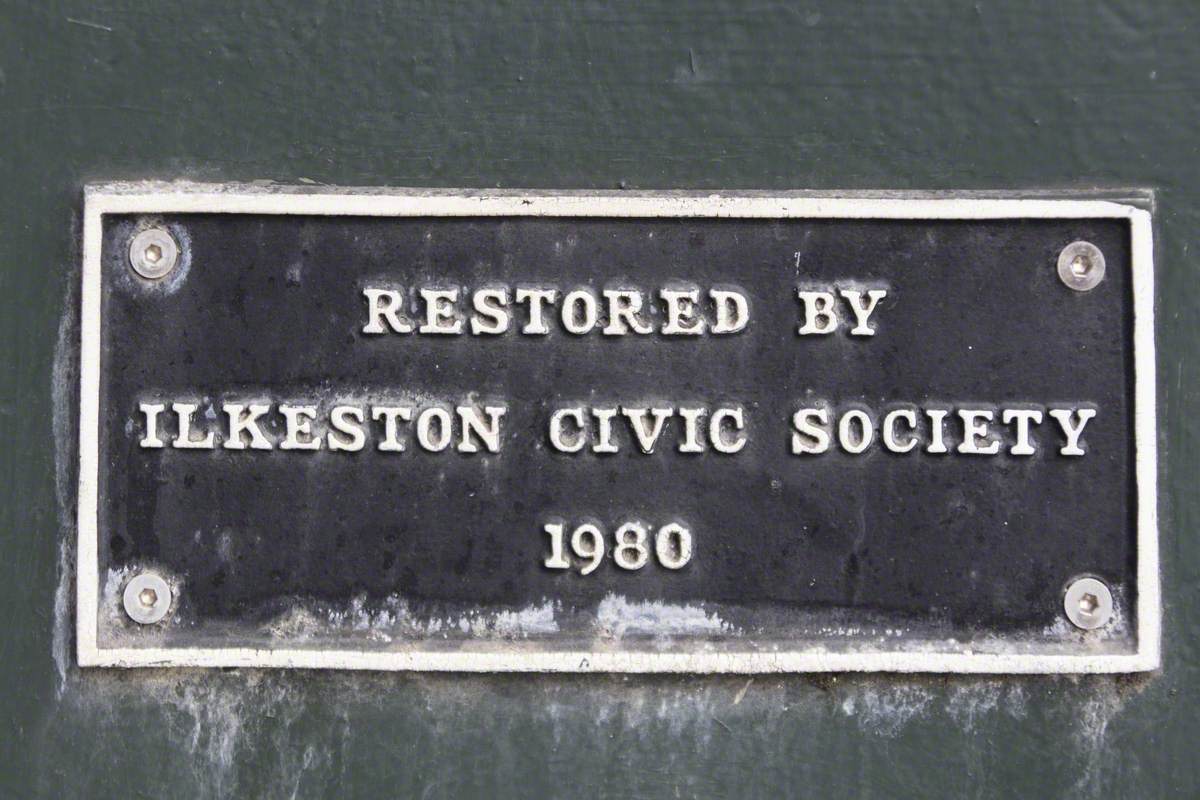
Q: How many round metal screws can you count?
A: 4